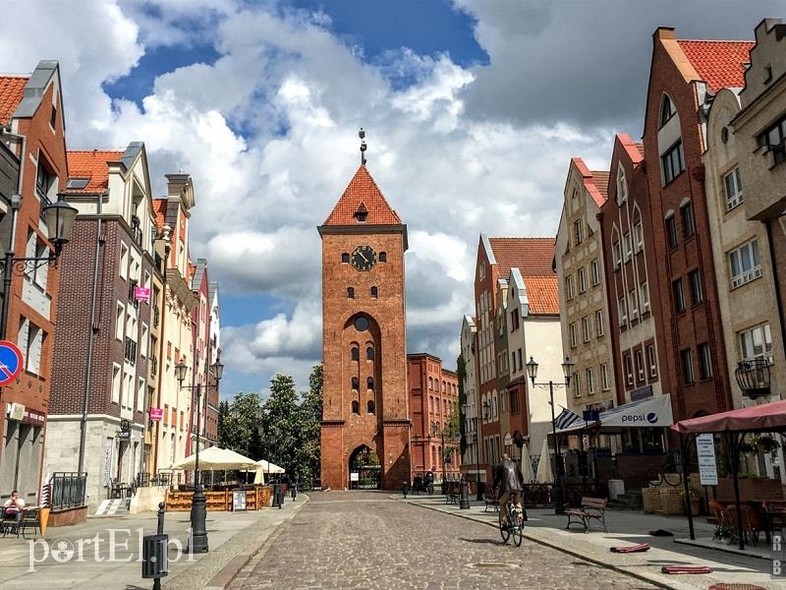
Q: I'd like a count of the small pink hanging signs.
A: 2